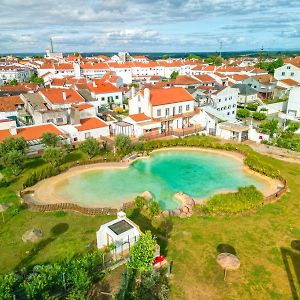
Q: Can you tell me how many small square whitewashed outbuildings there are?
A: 1